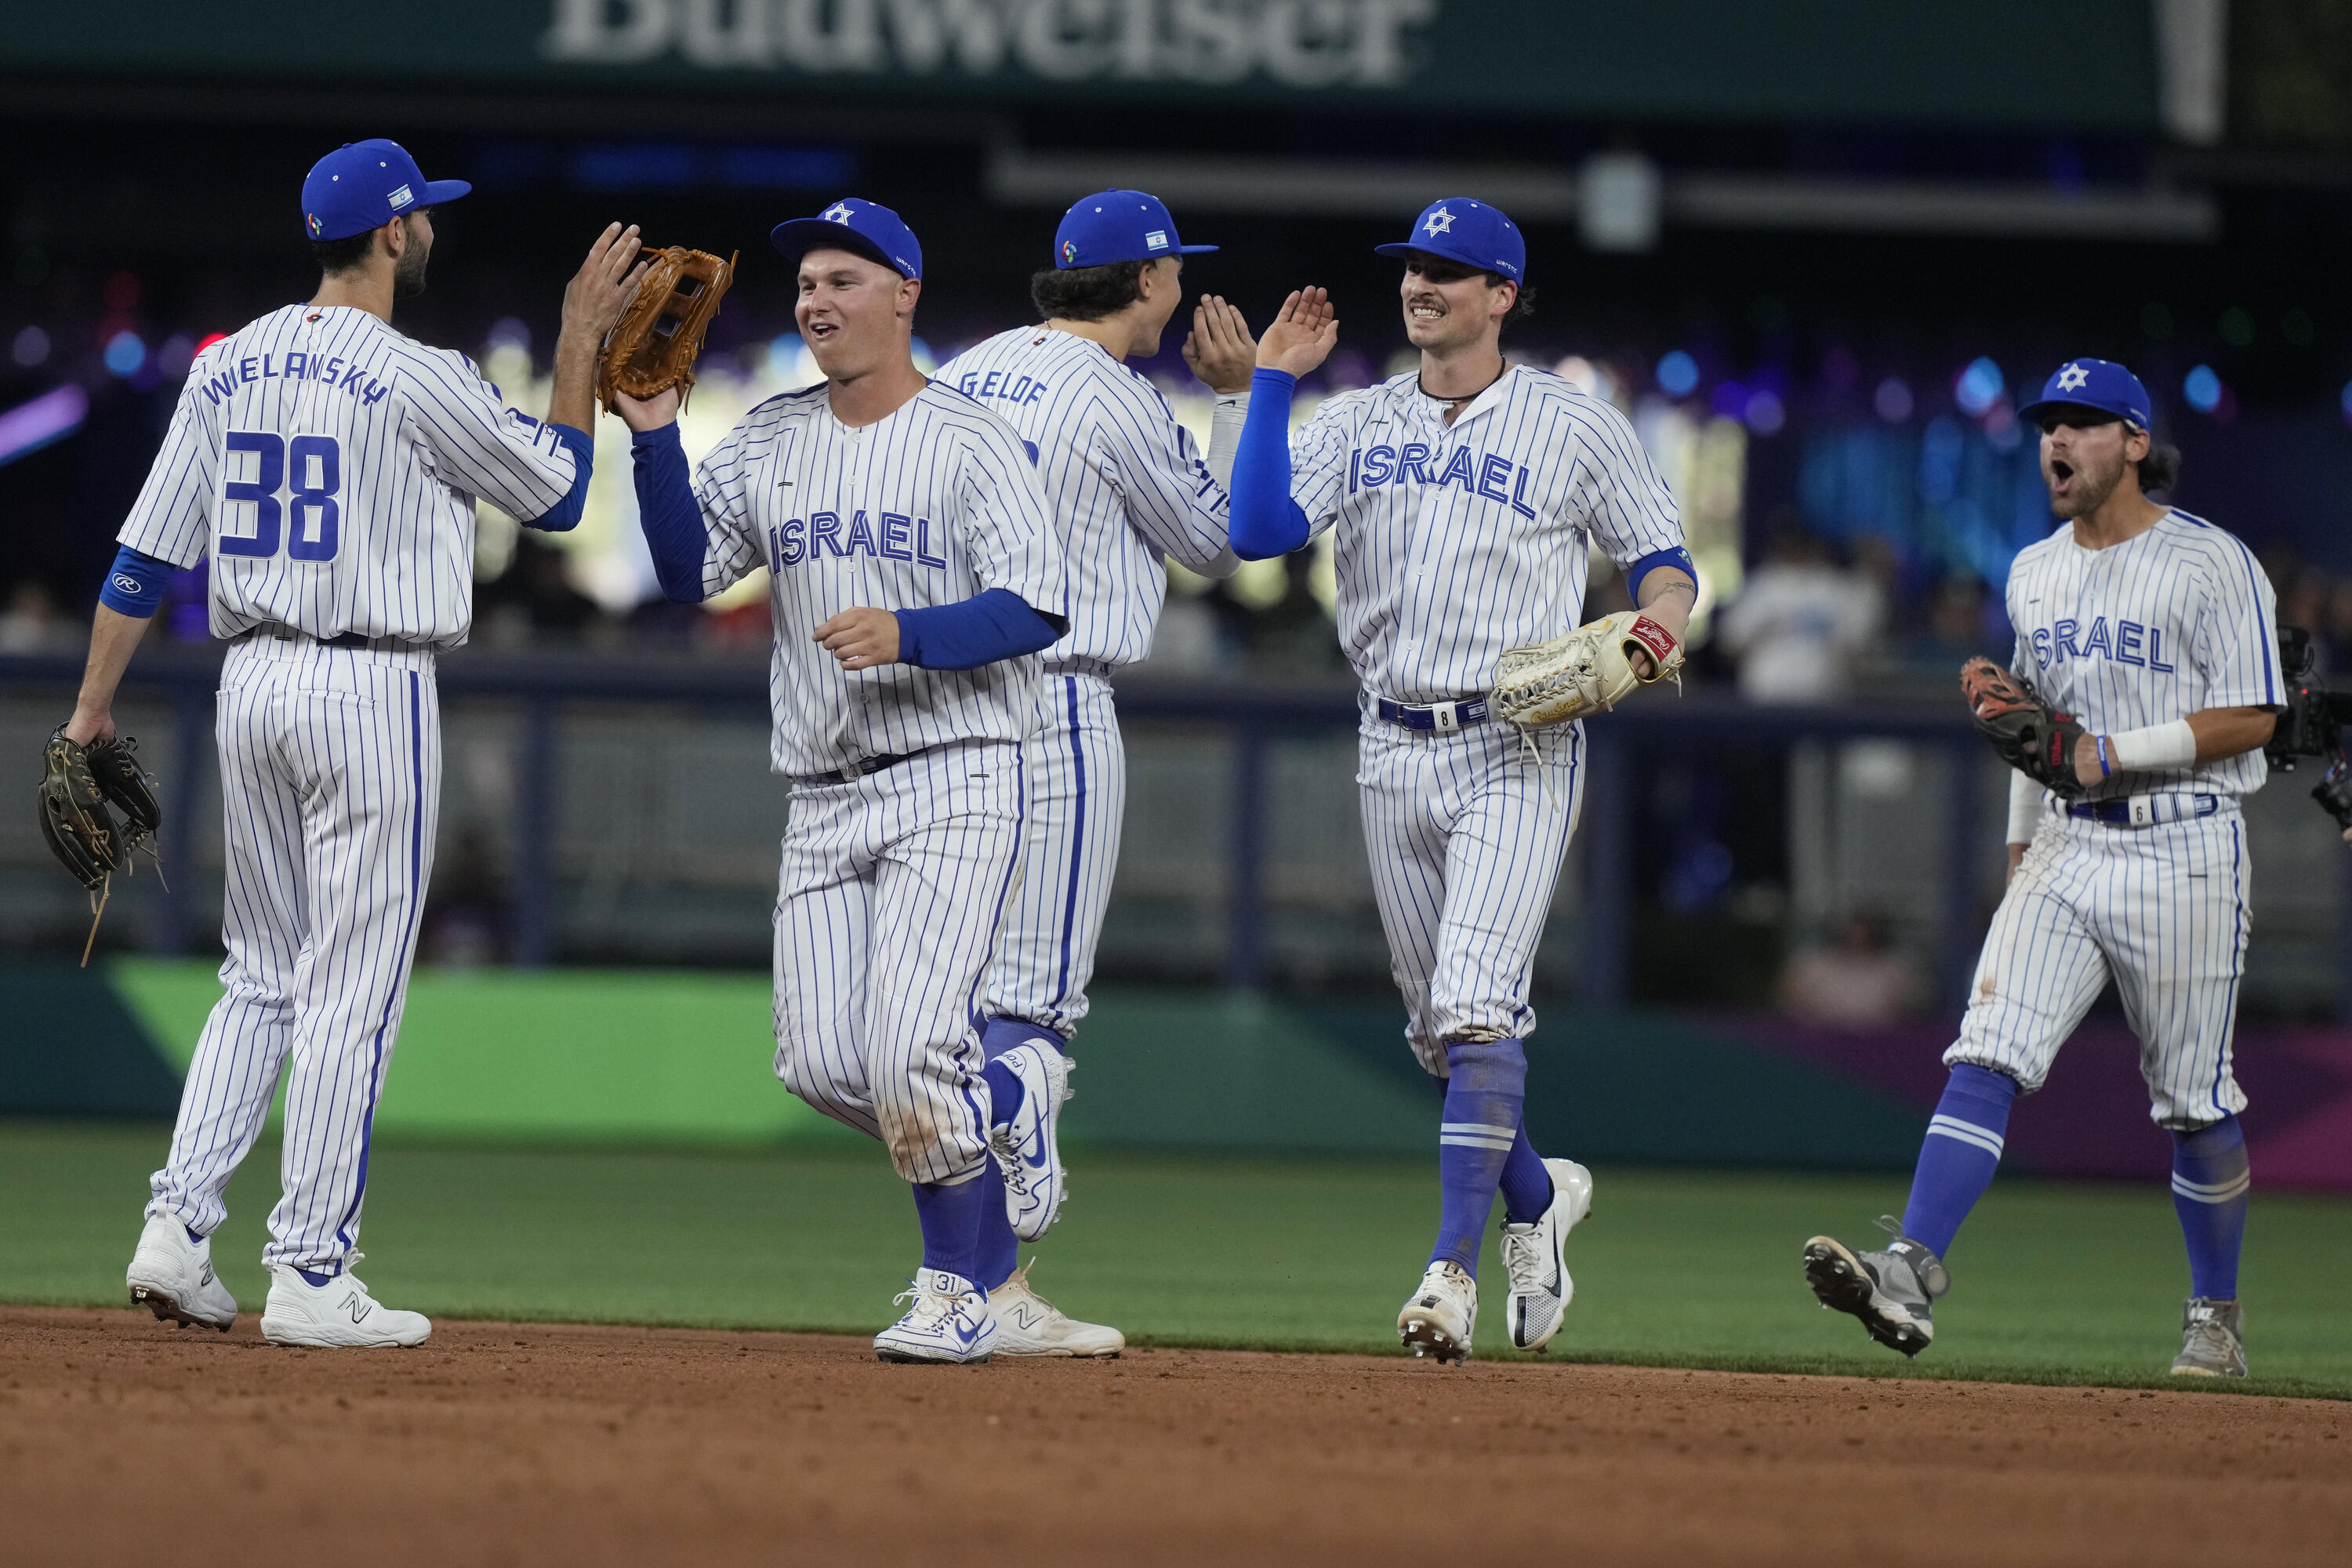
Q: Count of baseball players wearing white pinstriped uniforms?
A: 5